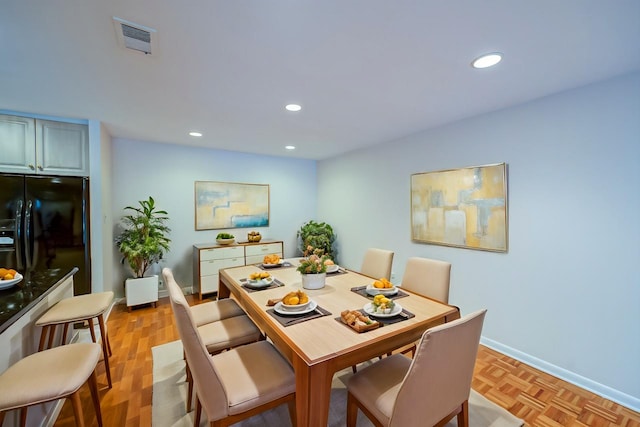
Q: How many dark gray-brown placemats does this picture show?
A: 6